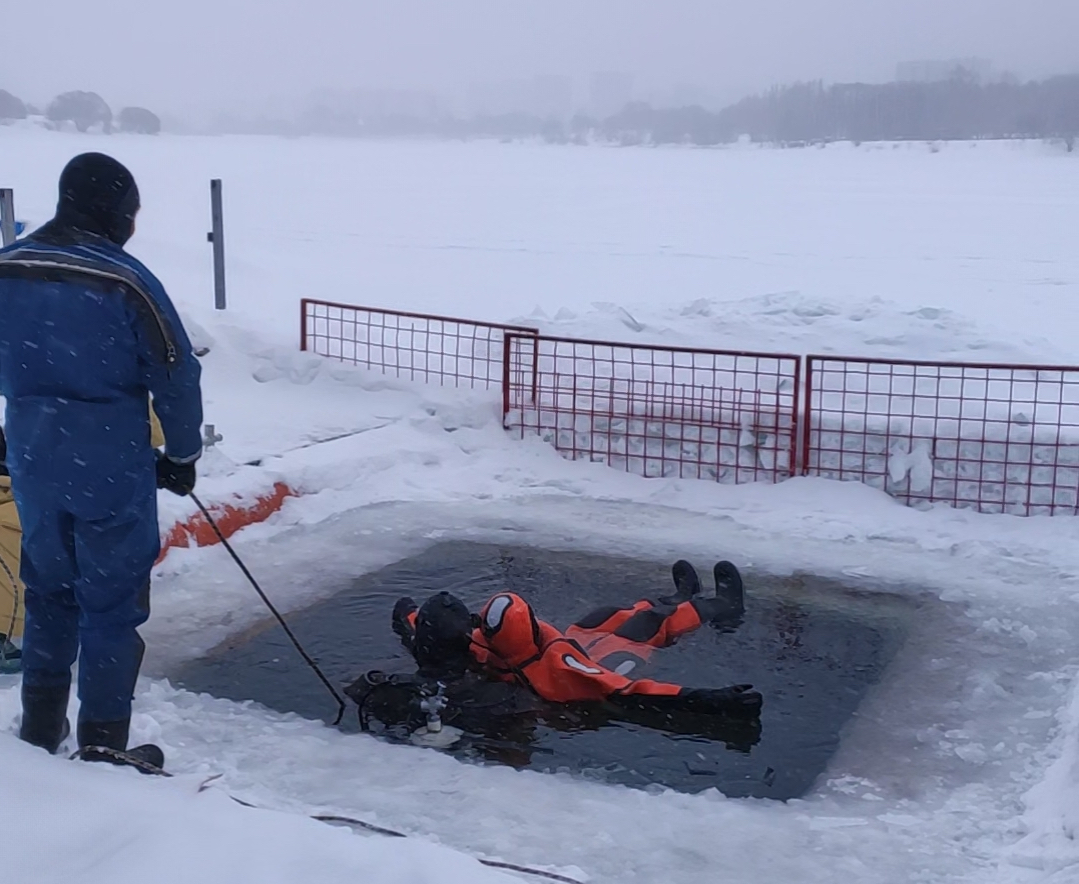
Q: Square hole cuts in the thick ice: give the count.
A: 1